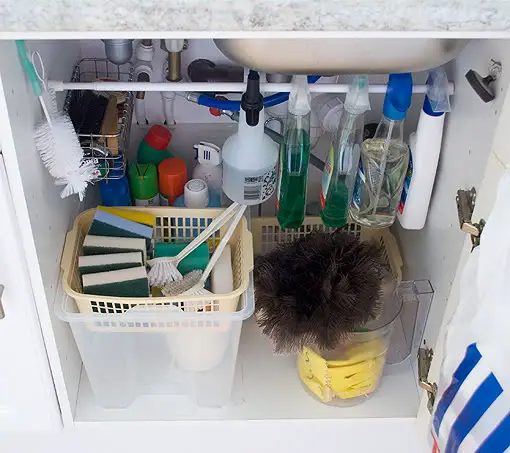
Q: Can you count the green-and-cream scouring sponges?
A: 3